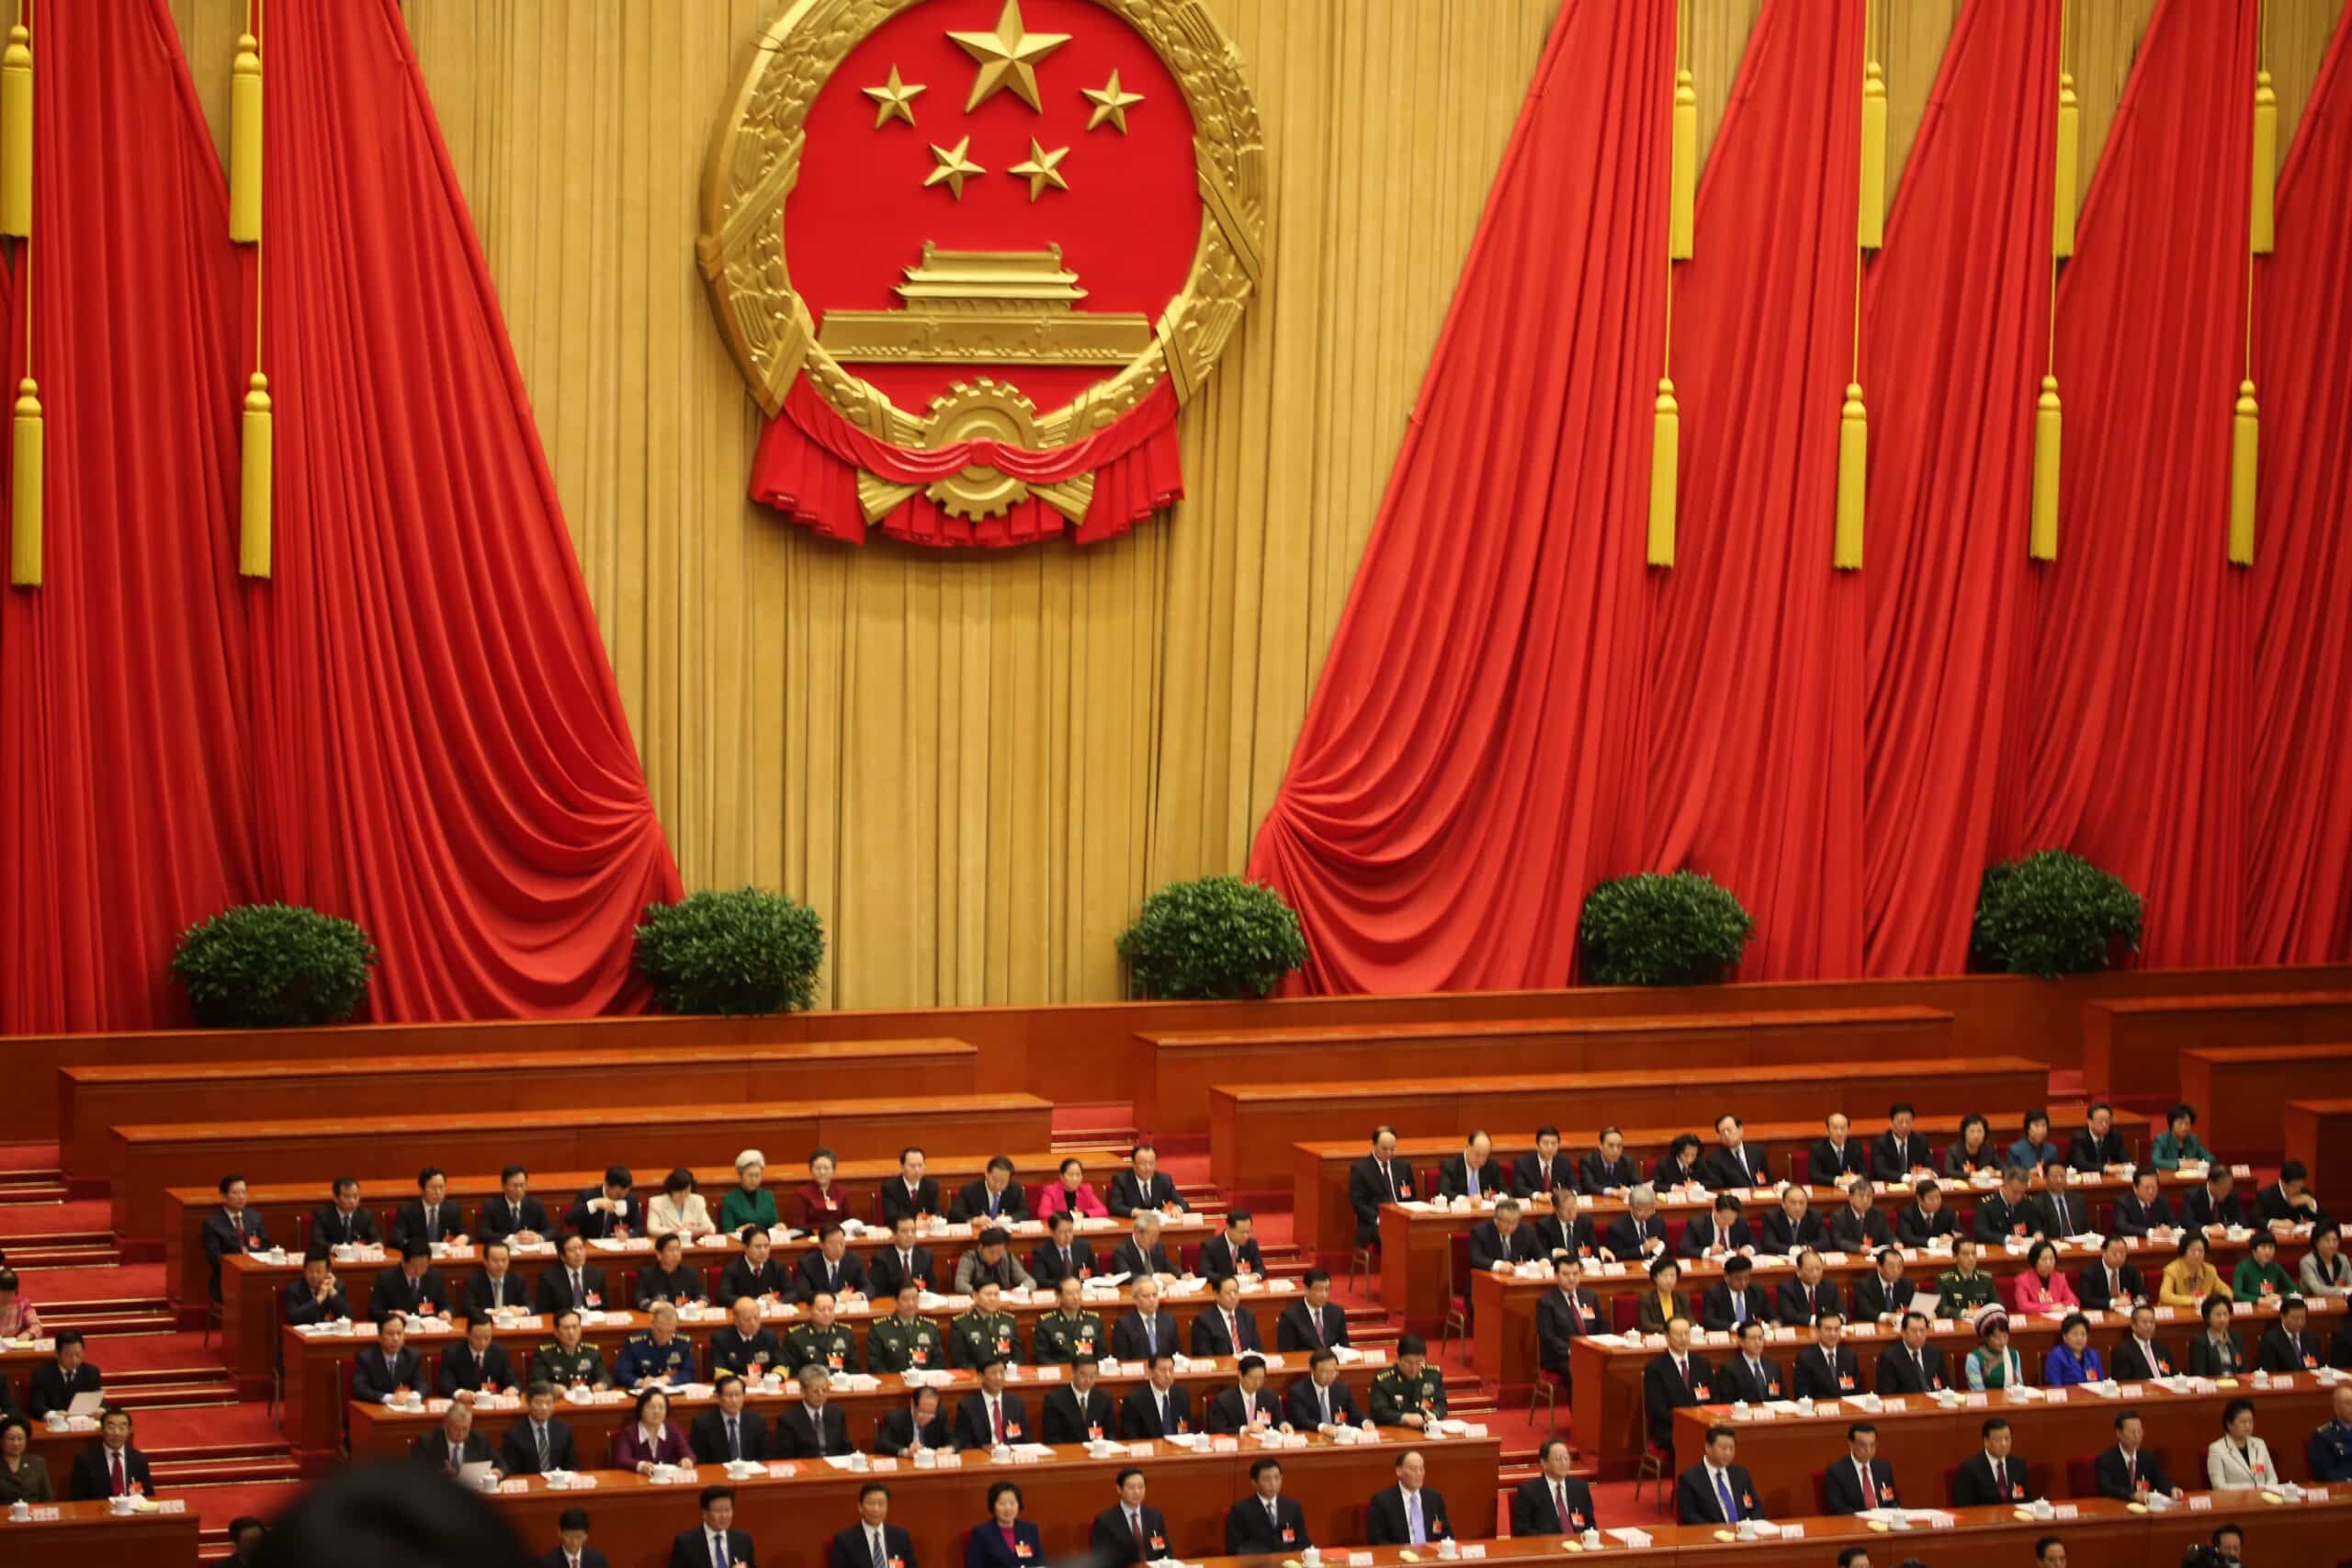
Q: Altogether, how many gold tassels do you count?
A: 12